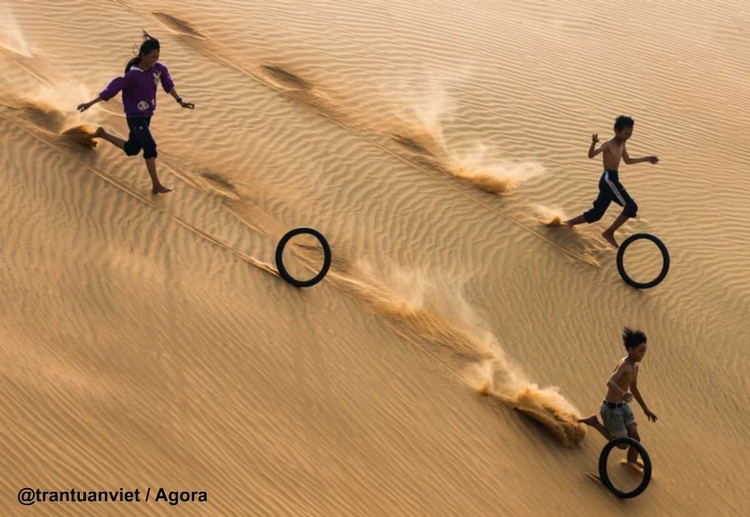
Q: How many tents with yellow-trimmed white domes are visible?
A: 0